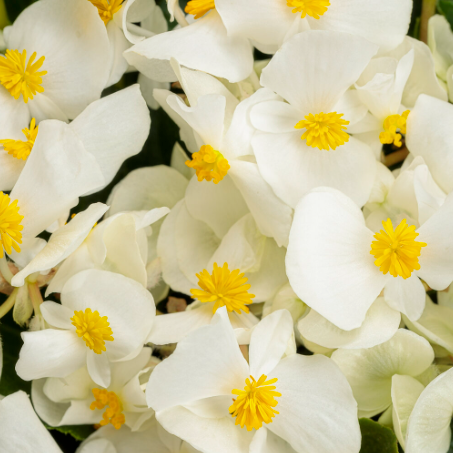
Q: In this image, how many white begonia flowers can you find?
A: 14